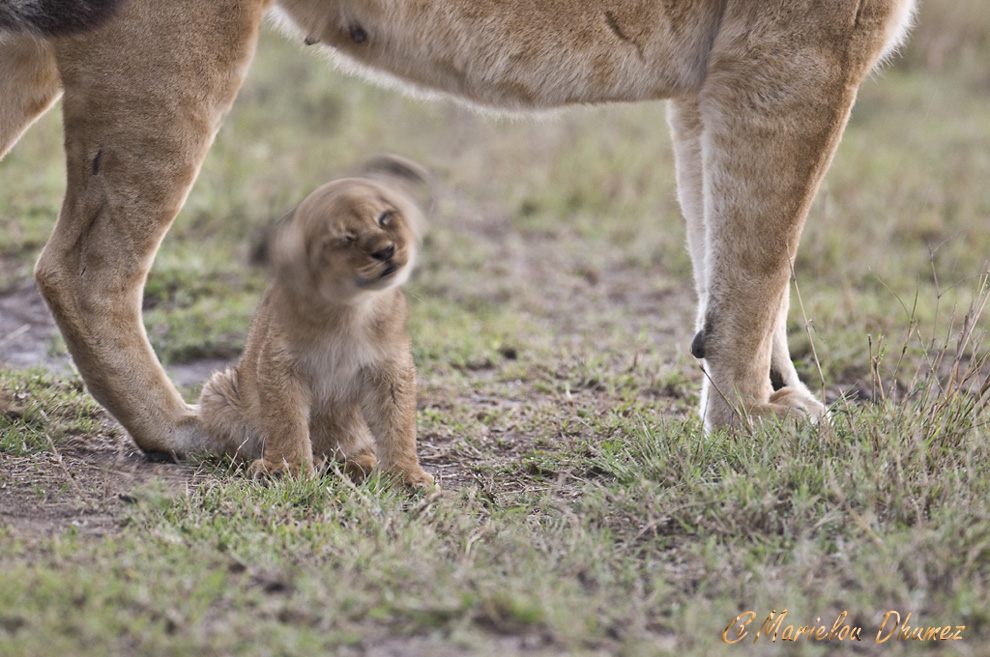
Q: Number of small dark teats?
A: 2